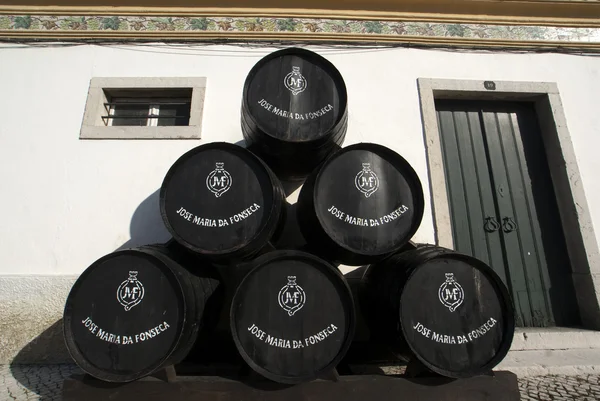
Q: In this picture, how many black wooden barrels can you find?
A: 6